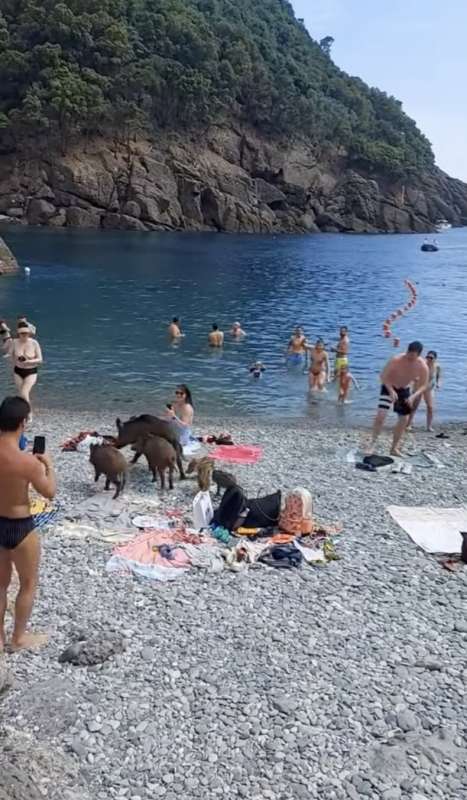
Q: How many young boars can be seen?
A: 4